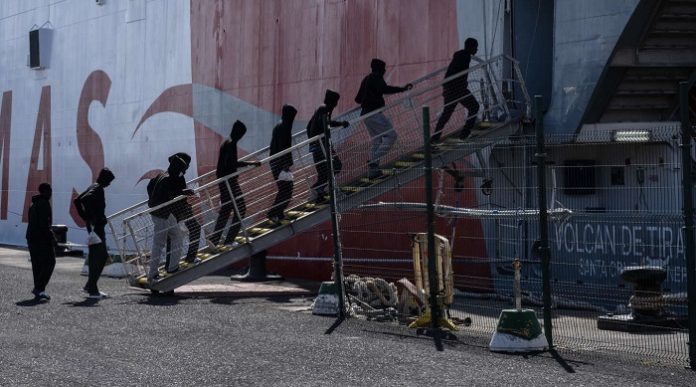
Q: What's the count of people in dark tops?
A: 9